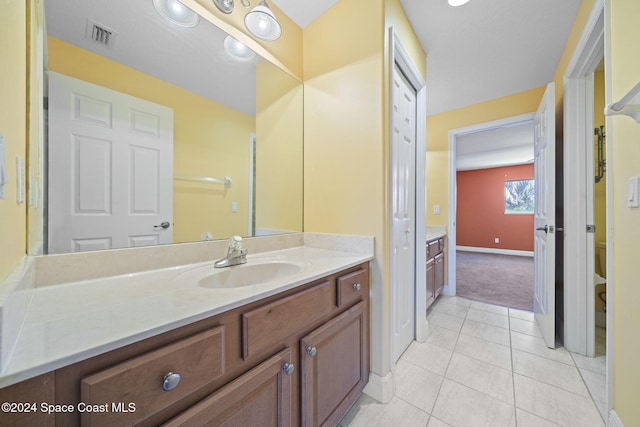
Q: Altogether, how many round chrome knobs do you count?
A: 4